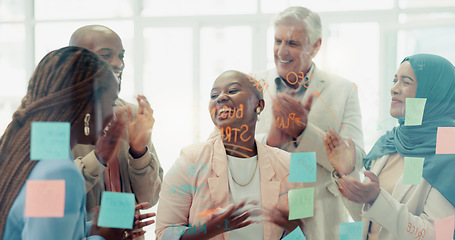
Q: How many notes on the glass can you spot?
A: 11